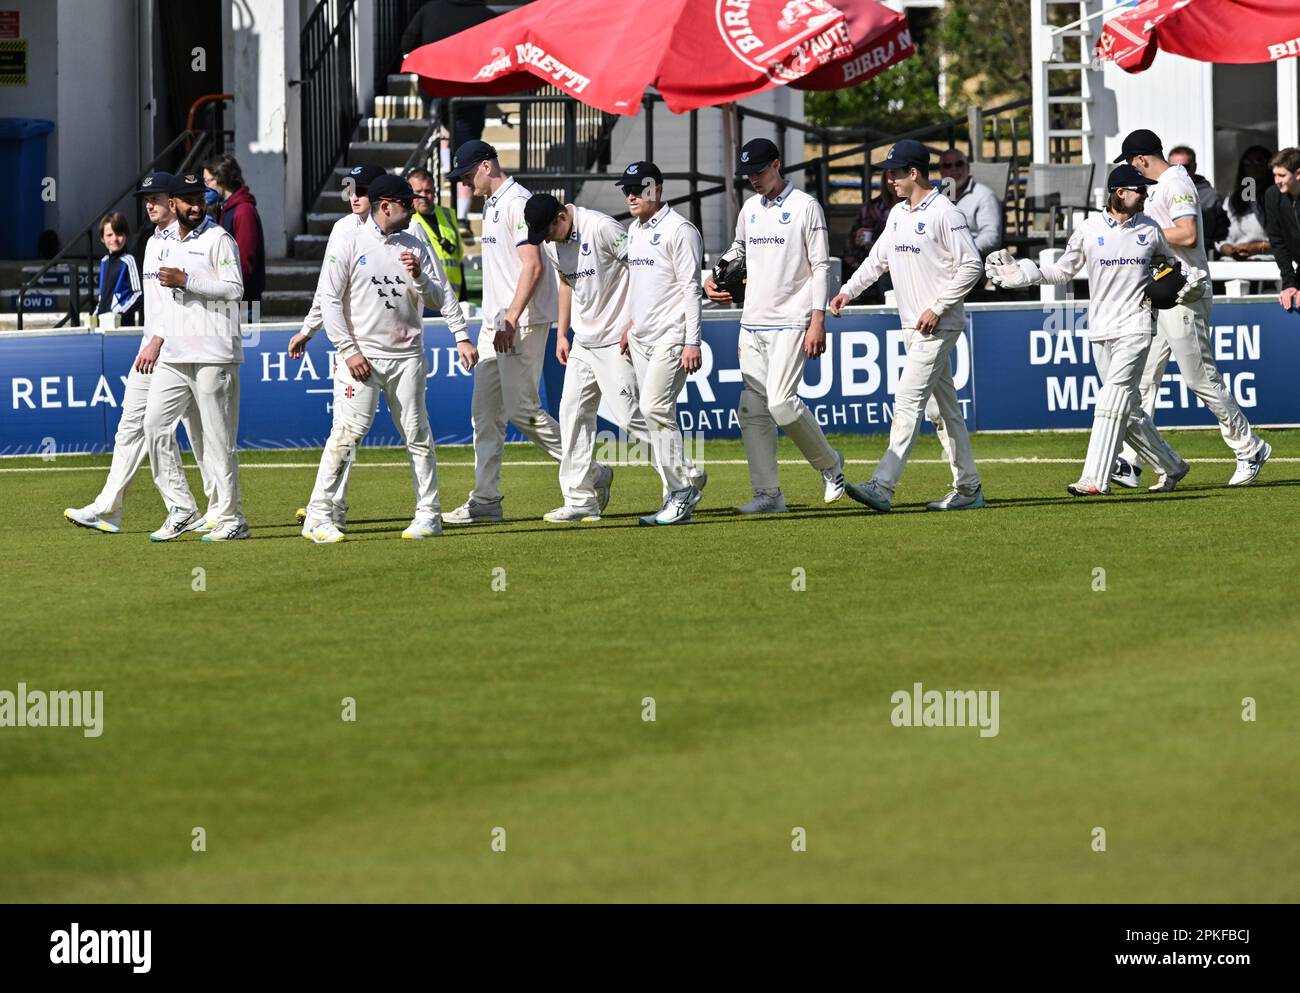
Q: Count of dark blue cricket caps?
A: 11